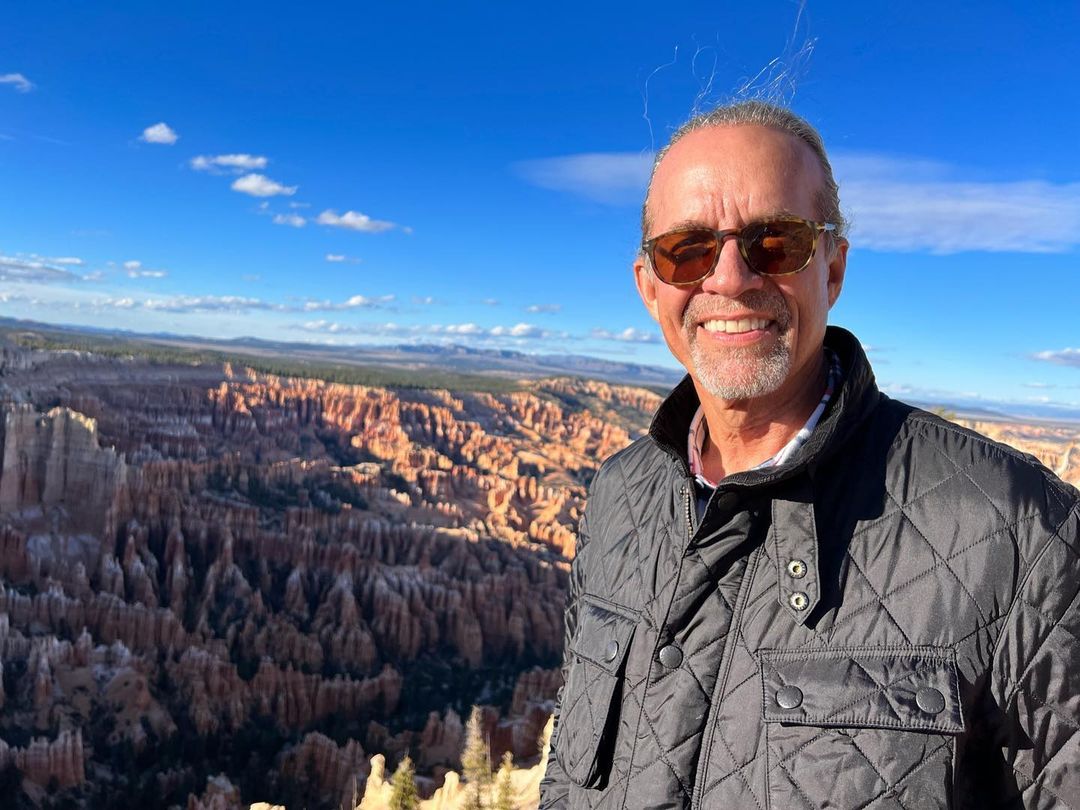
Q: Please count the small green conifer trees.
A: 3